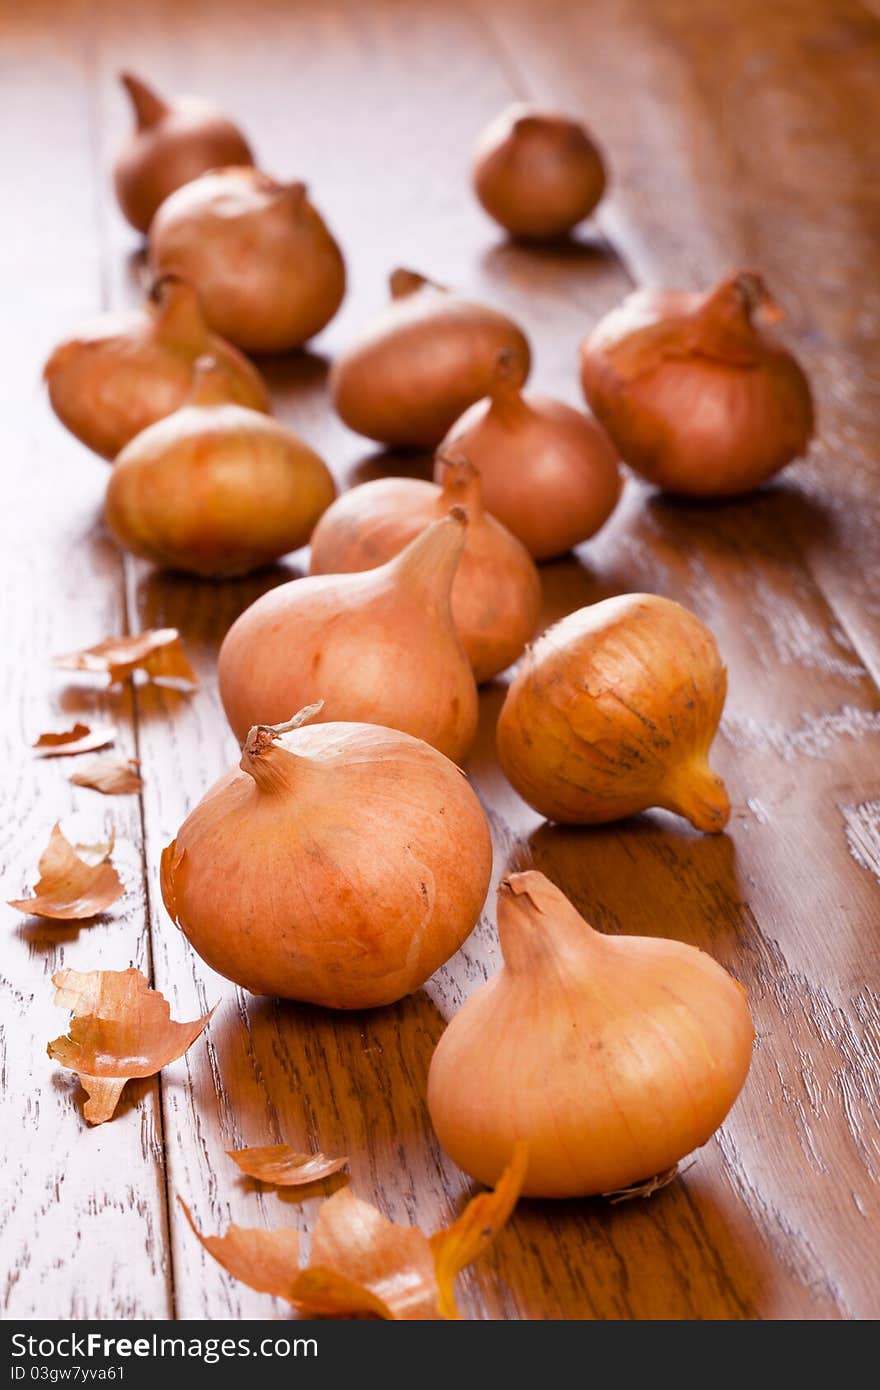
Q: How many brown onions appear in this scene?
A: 13